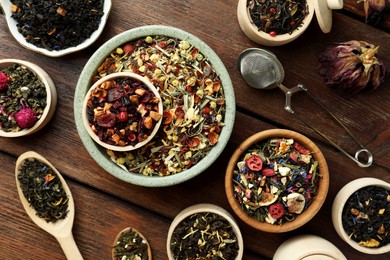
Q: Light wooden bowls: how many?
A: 5